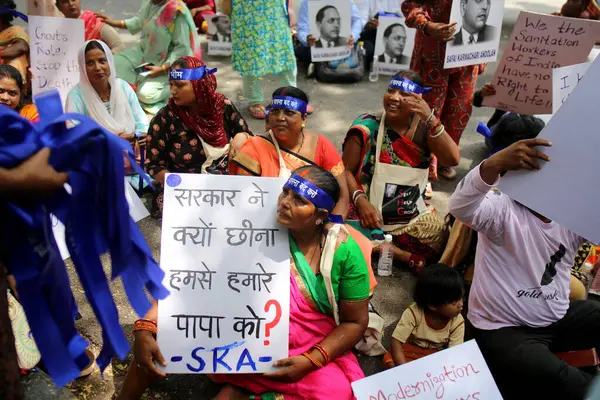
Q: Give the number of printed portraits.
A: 4